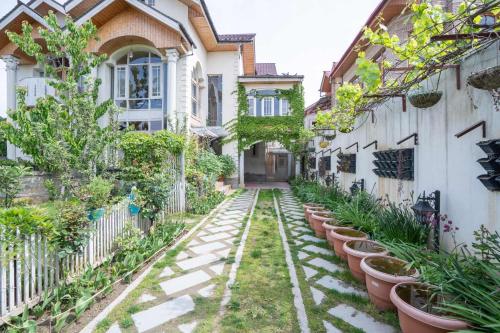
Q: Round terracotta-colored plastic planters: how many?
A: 8